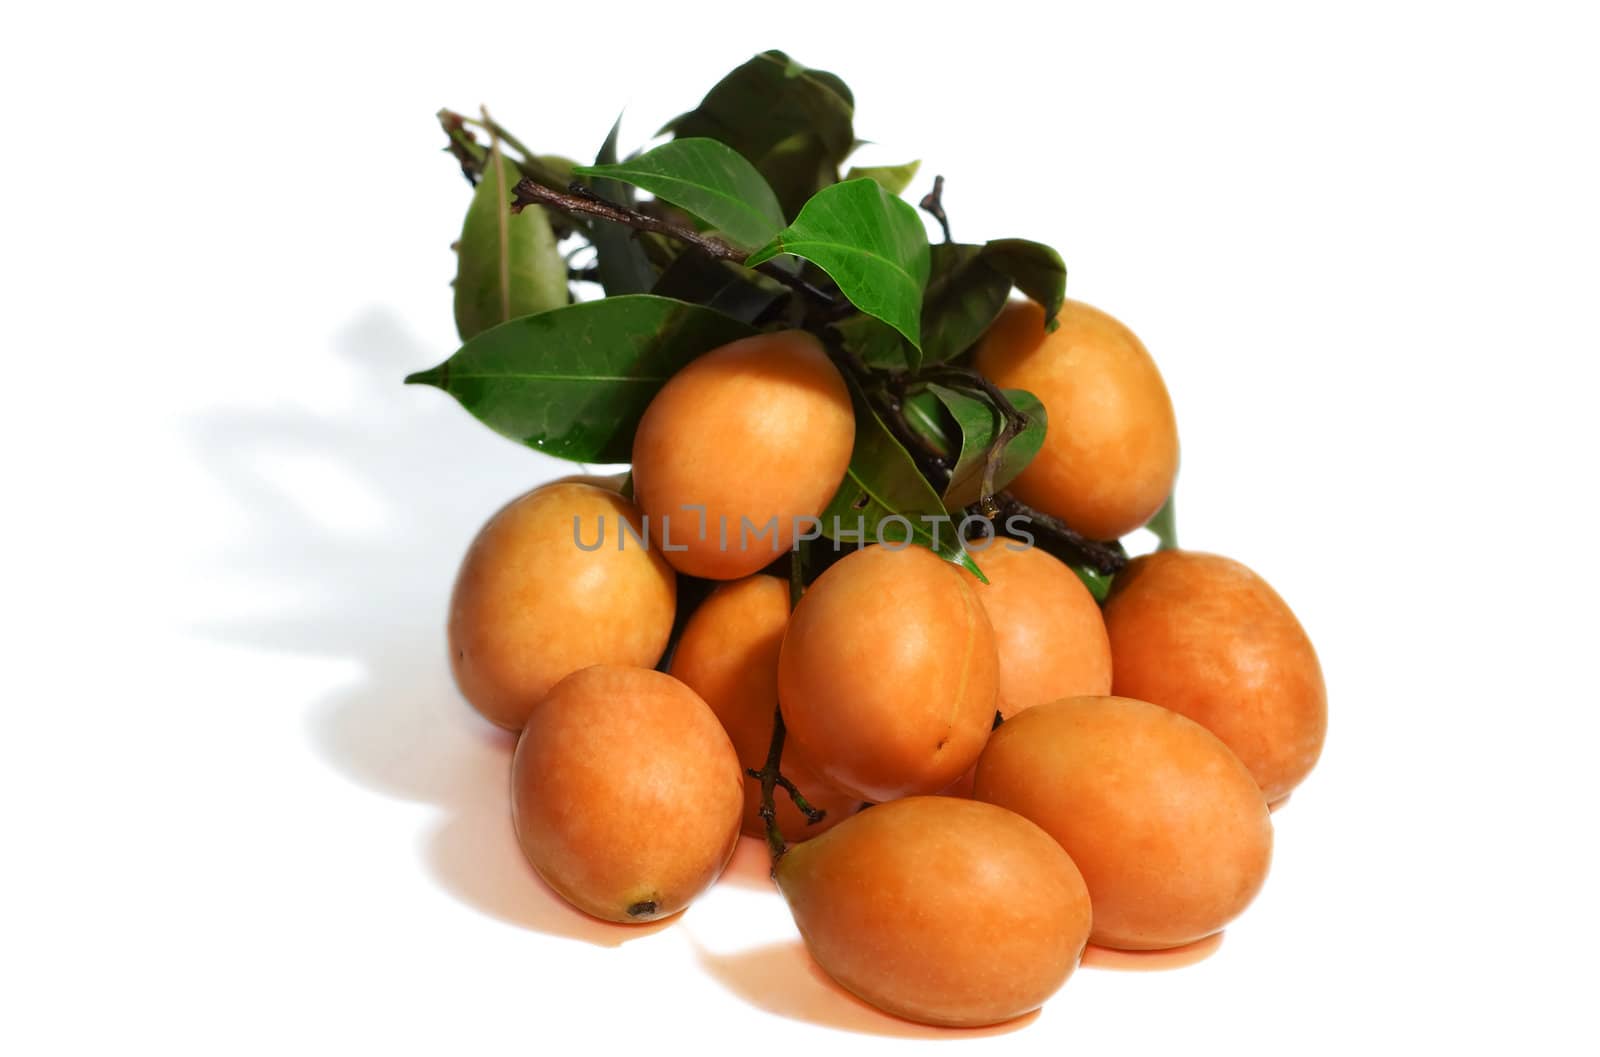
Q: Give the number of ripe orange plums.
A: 10